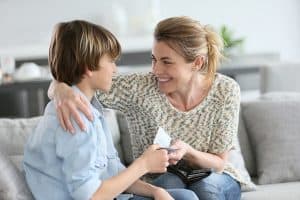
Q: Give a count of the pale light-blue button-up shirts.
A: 1